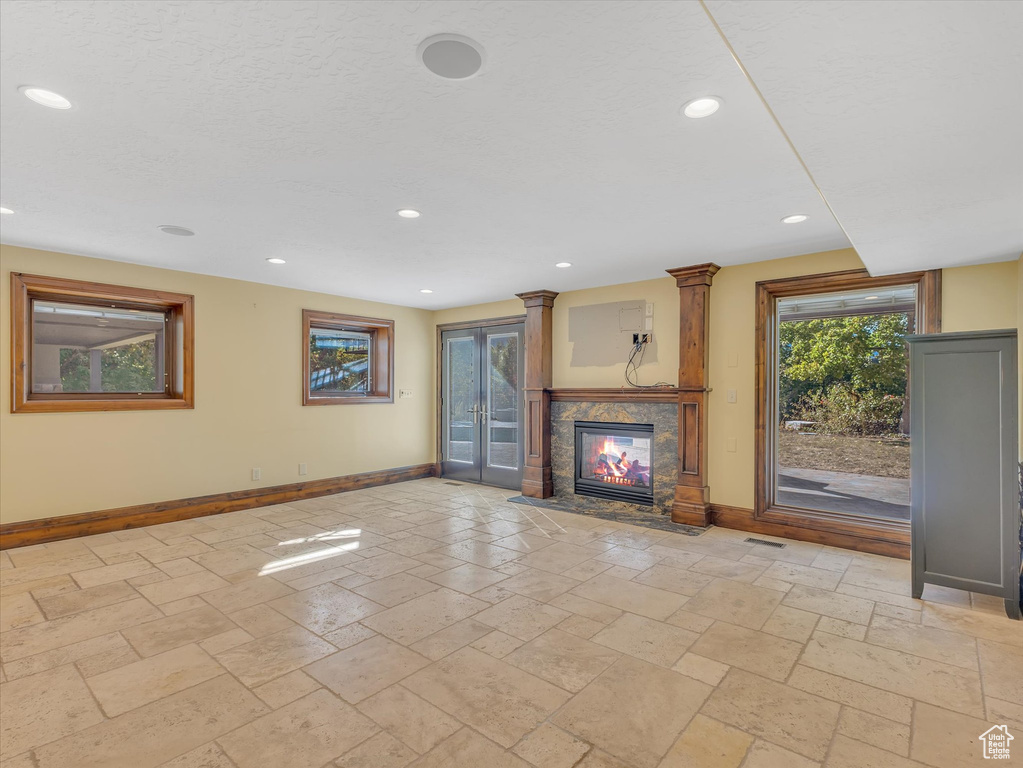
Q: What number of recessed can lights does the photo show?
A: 8